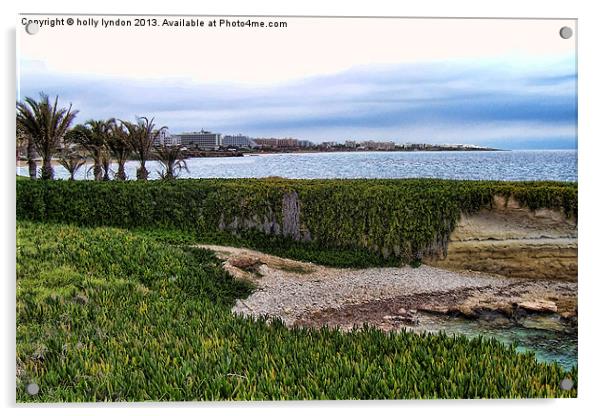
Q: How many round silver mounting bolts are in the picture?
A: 4